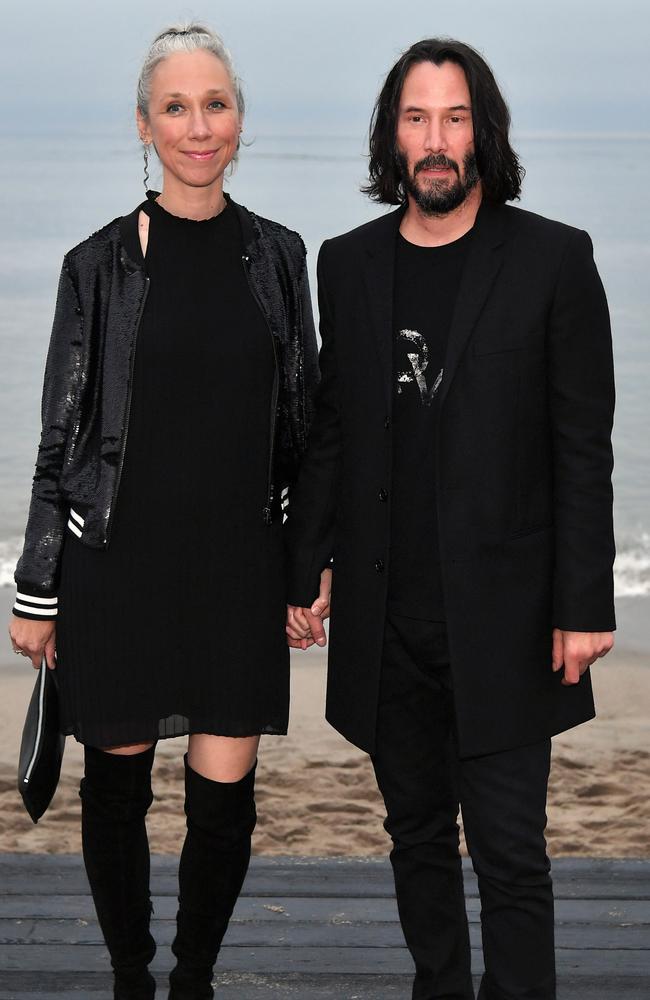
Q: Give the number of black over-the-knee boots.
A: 2